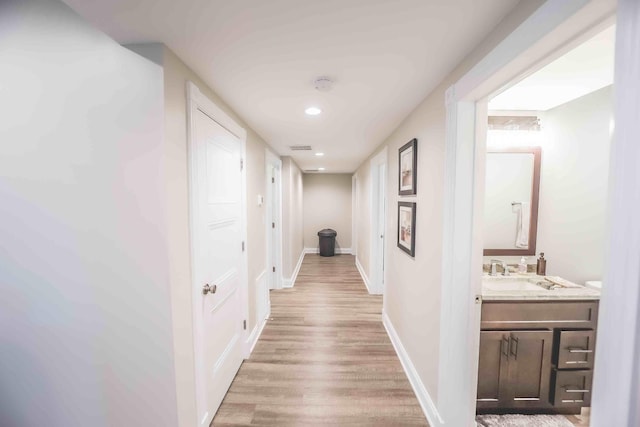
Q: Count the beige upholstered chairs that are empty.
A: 0